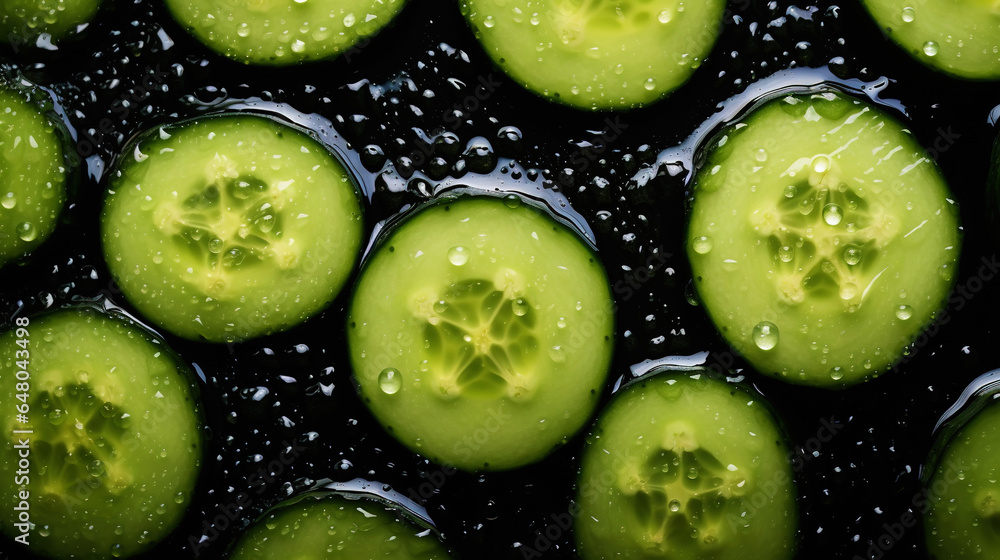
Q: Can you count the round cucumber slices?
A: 12